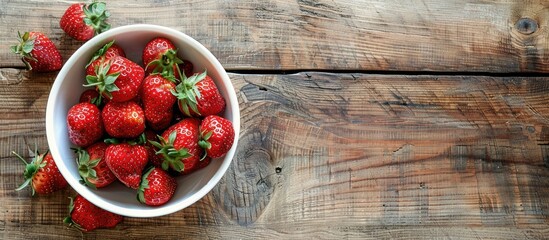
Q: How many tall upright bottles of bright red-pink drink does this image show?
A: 0